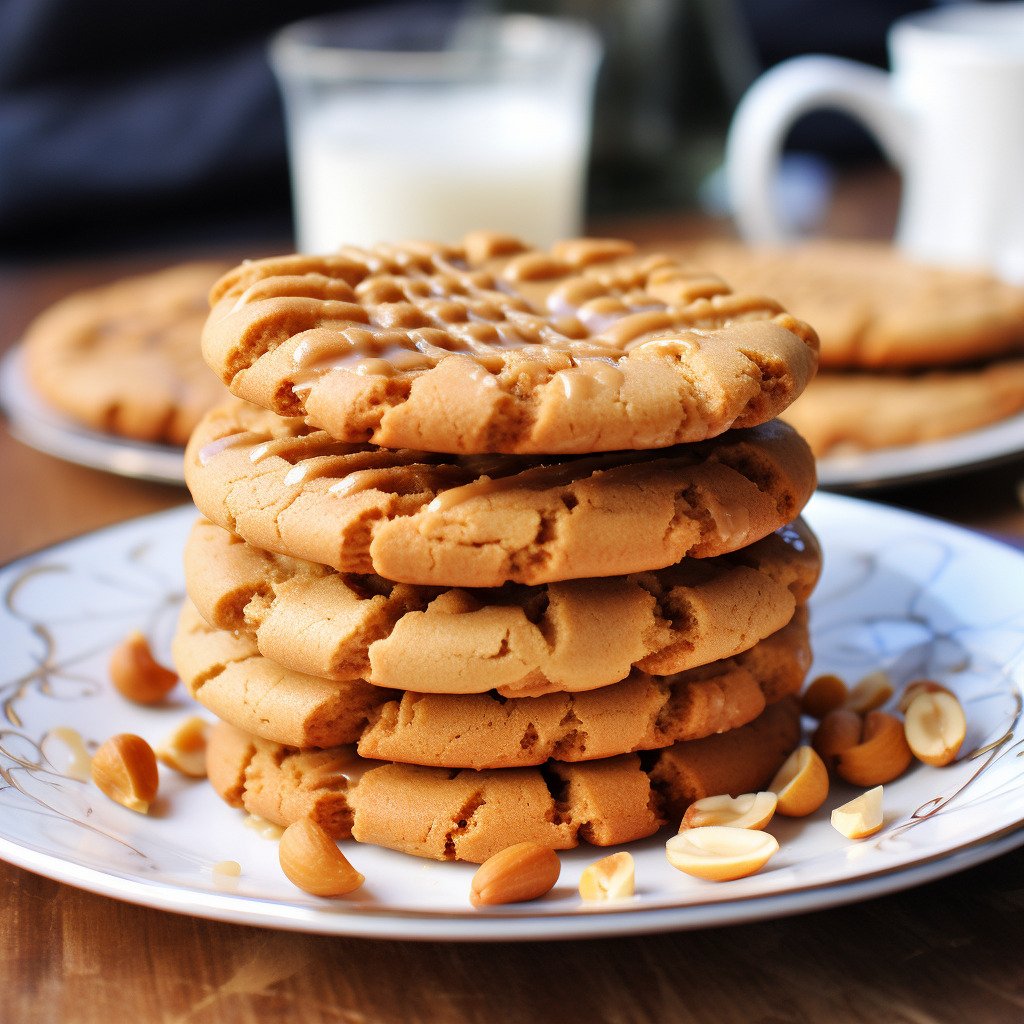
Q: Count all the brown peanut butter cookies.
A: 8